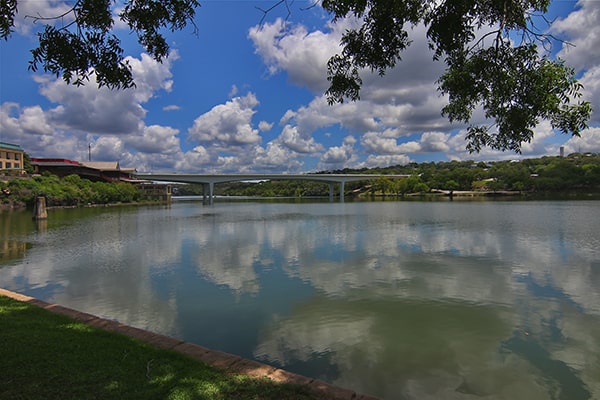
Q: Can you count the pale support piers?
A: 4